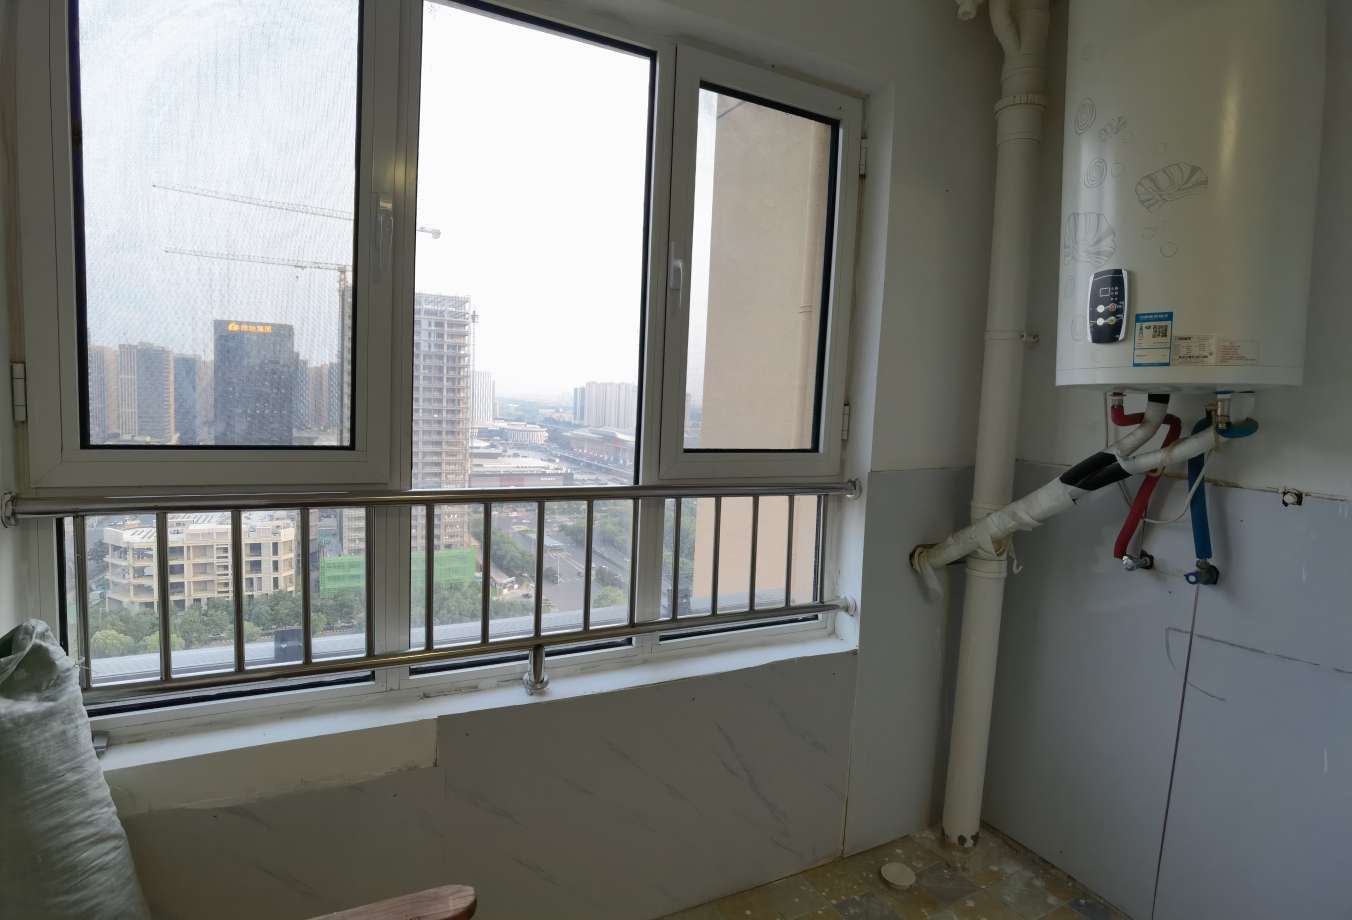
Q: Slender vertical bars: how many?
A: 15